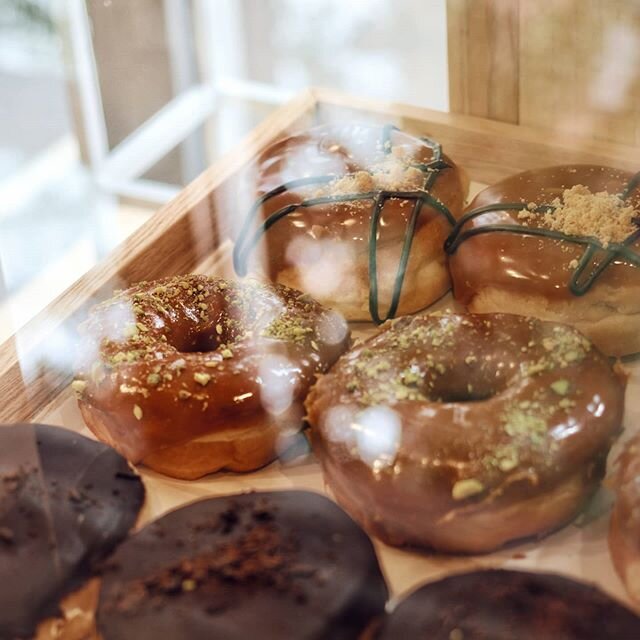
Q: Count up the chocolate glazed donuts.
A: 3